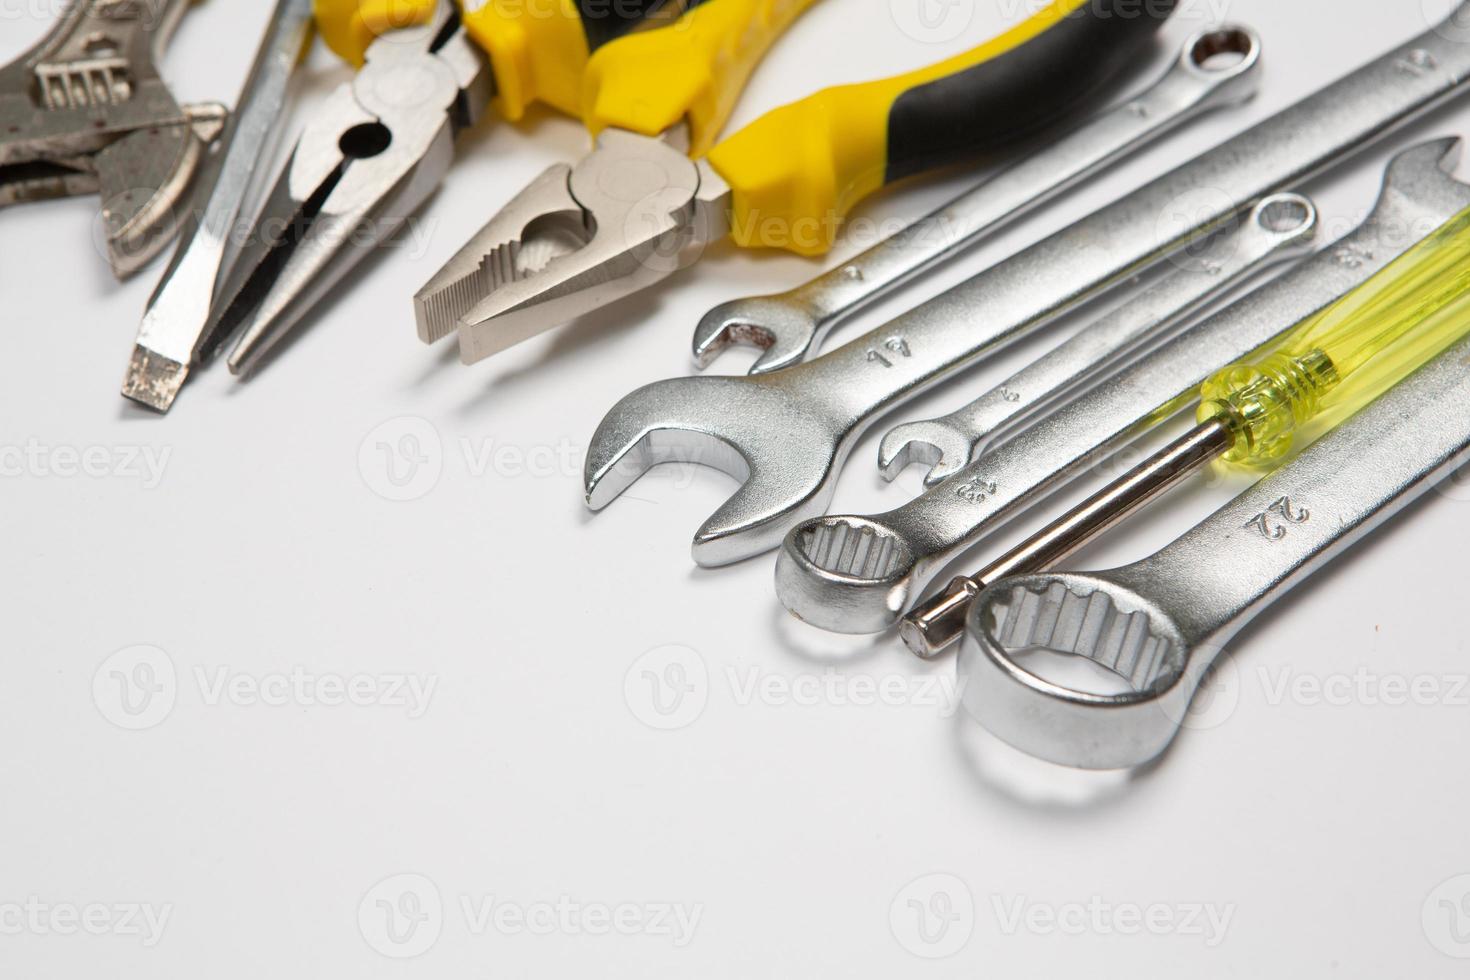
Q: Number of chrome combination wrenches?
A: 5